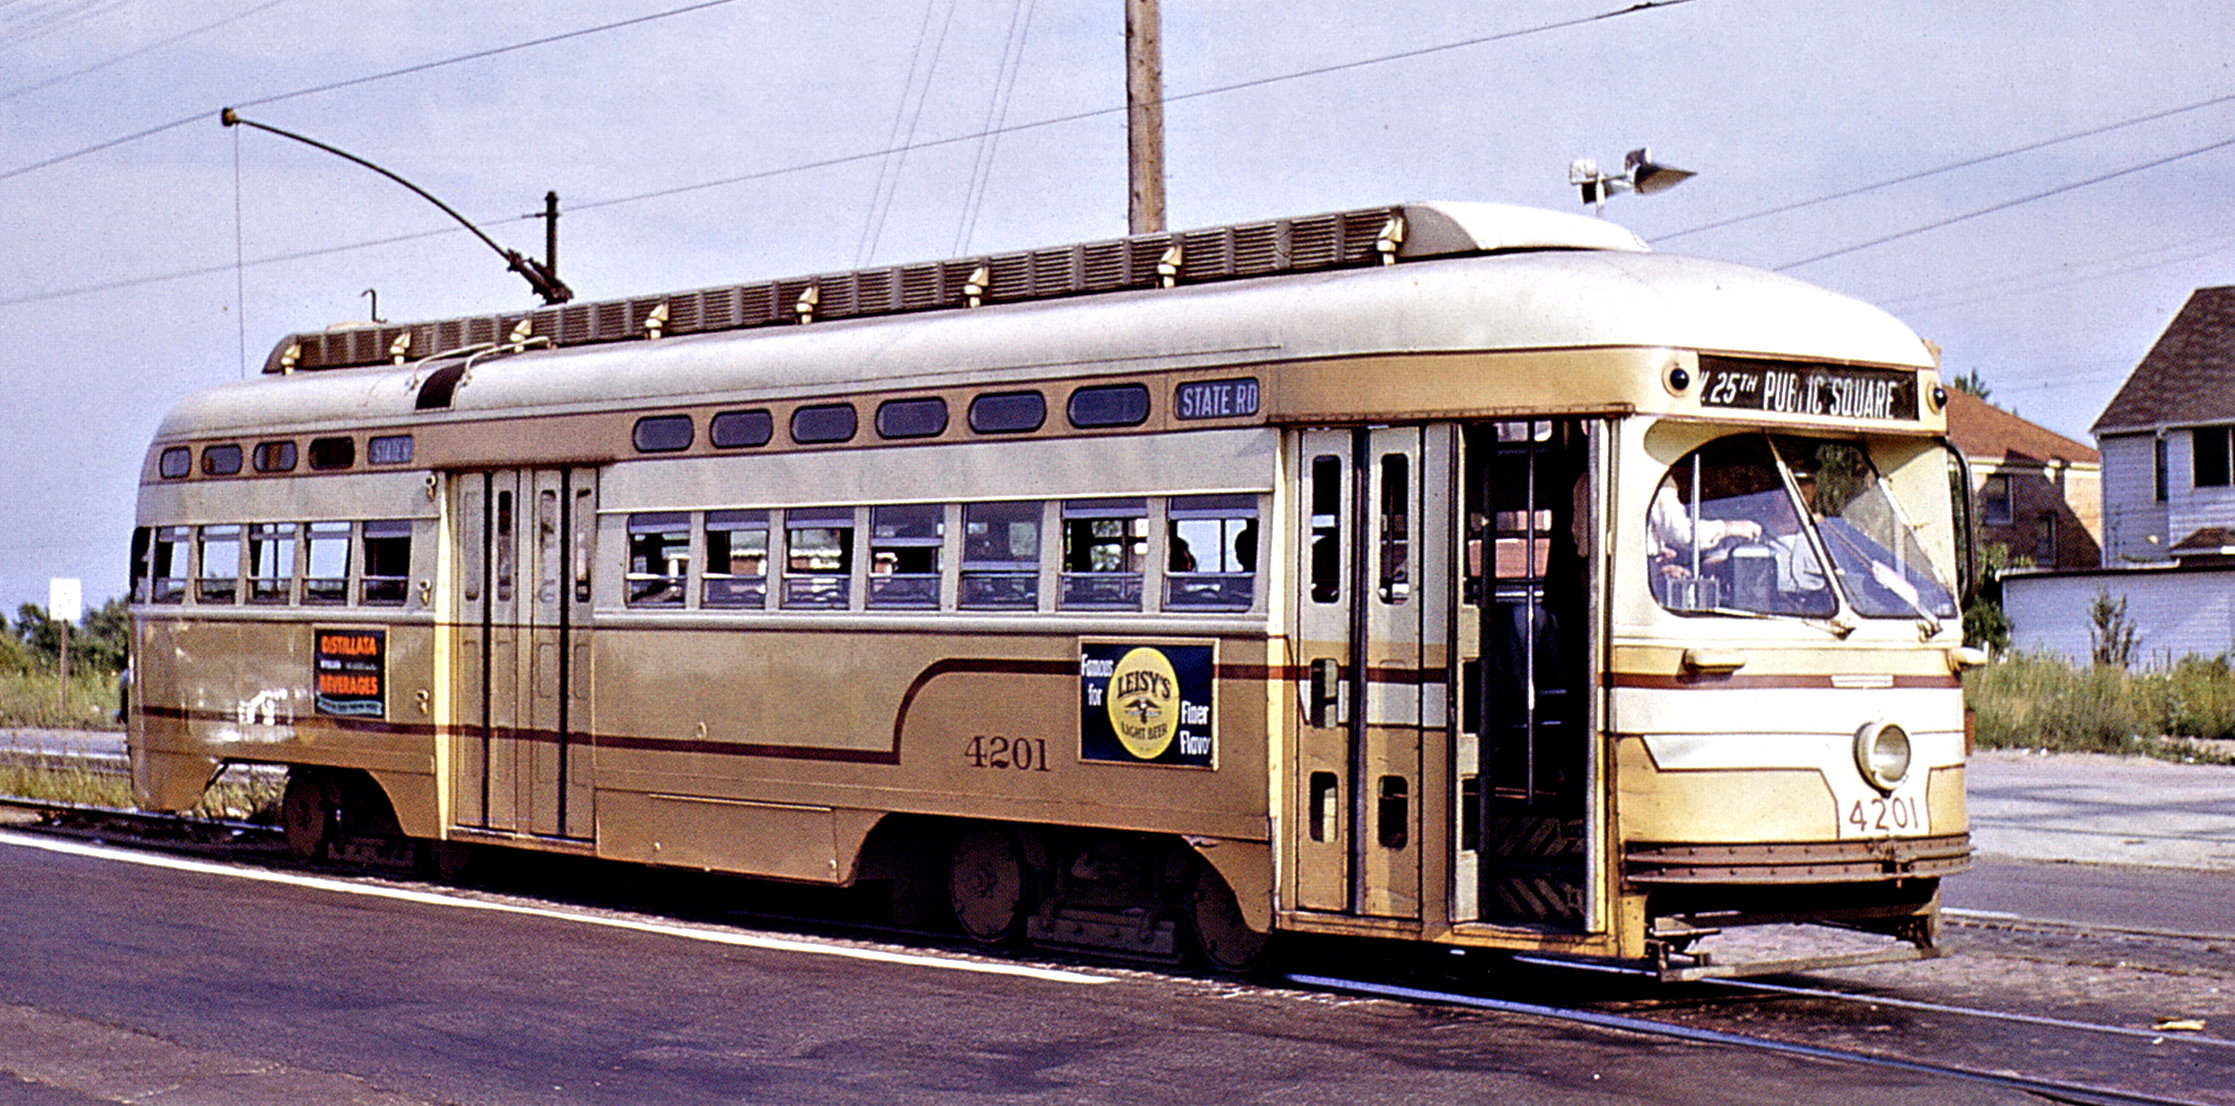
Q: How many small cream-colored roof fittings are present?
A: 8